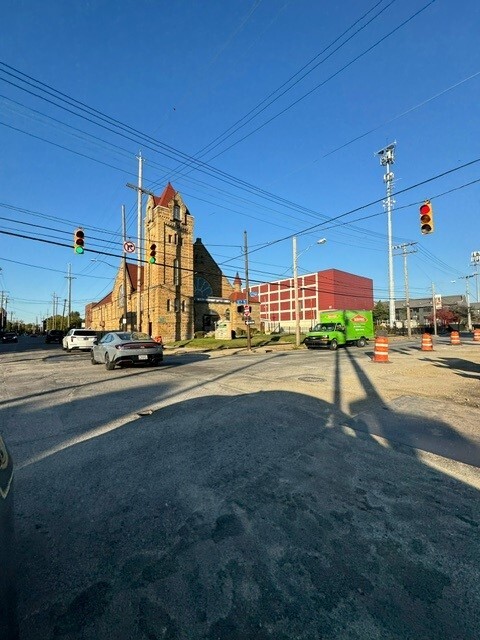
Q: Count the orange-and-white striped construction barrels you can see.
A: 4